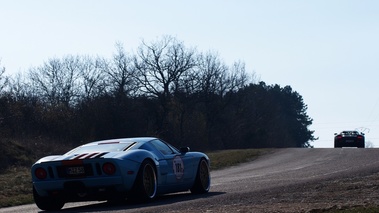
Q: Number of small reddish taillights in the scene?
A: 4